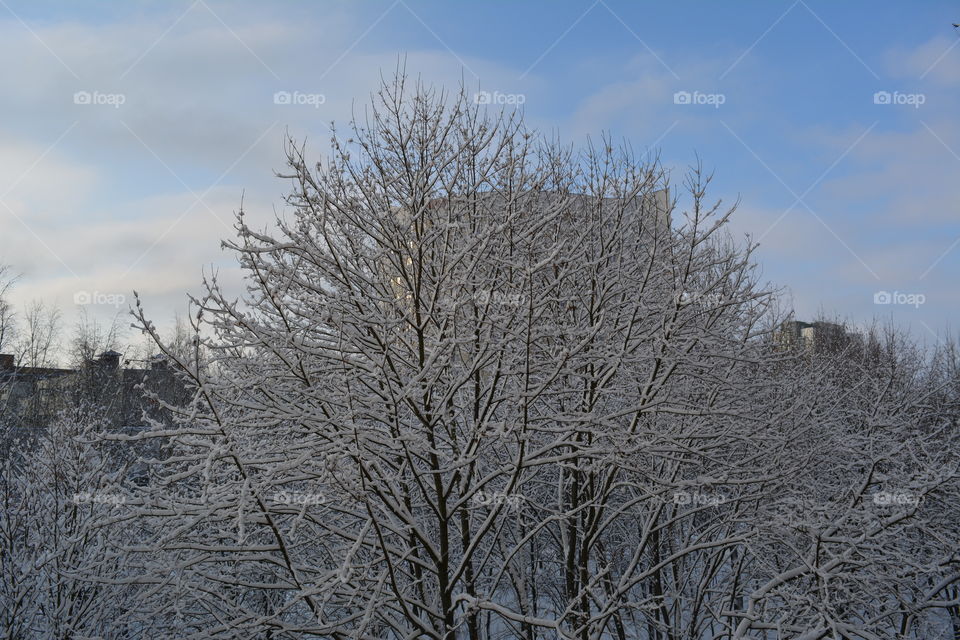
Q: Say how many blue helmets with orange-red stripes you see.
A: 0